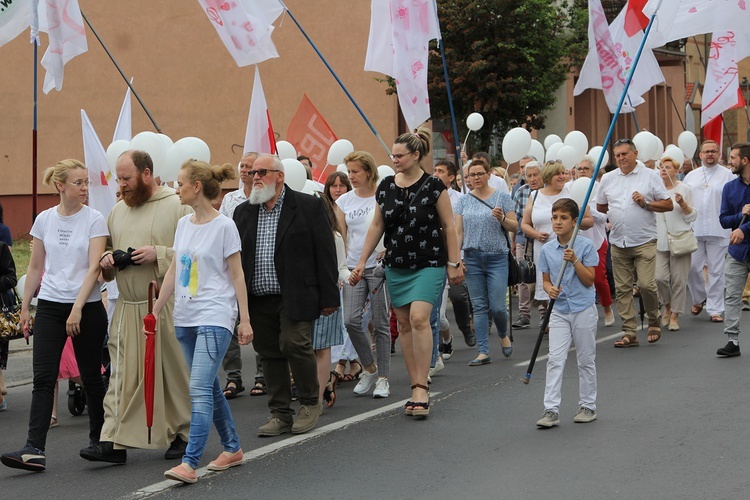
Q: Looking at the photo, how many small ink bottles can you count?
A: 0